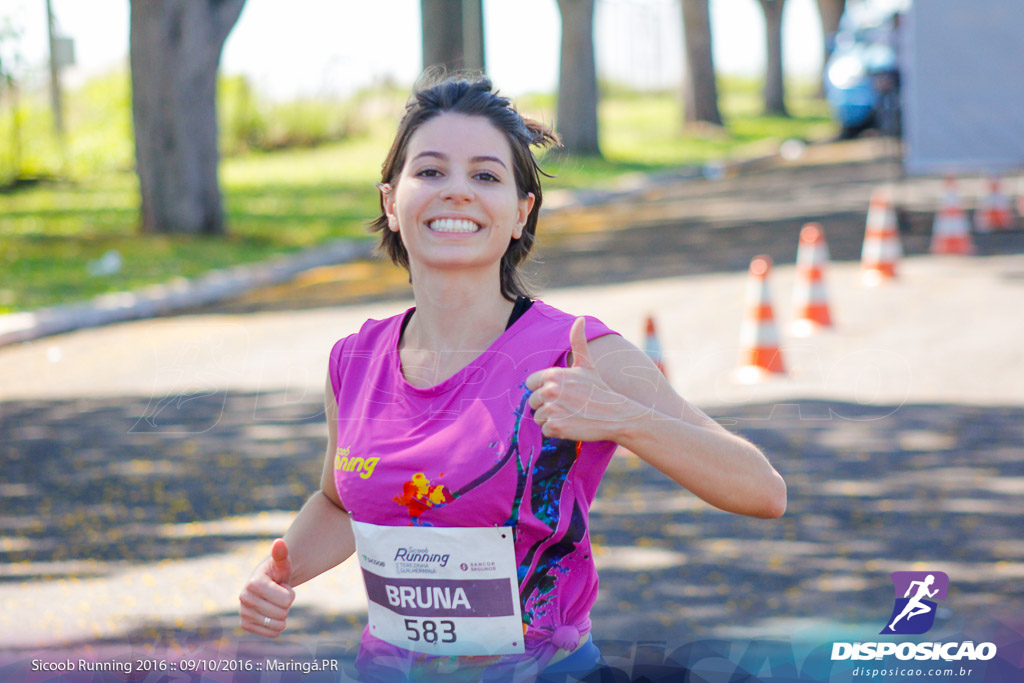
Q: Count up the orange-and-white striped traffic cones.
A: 6